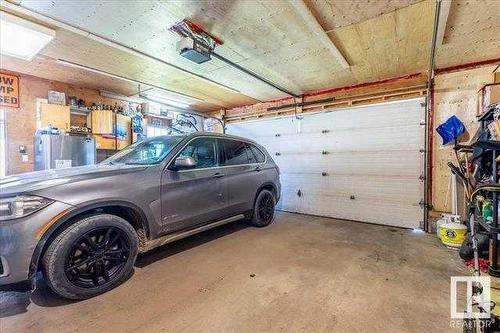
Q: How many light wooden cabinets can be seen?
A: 3